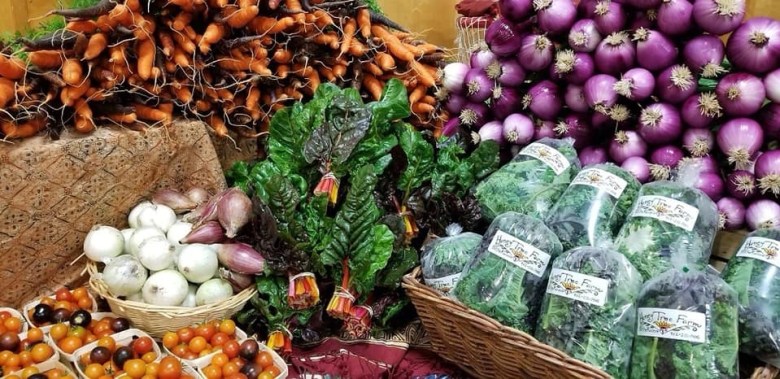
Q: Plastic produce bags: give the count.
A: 8